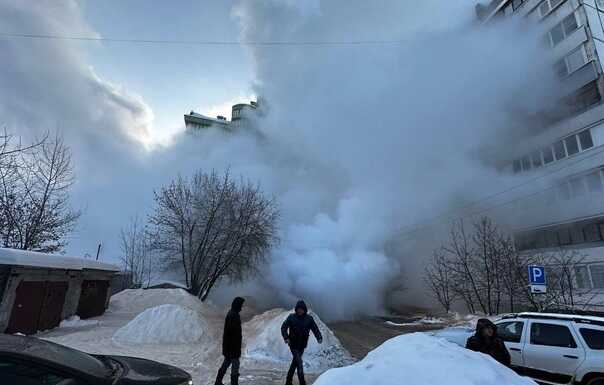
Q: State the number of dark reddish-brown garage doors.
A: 2